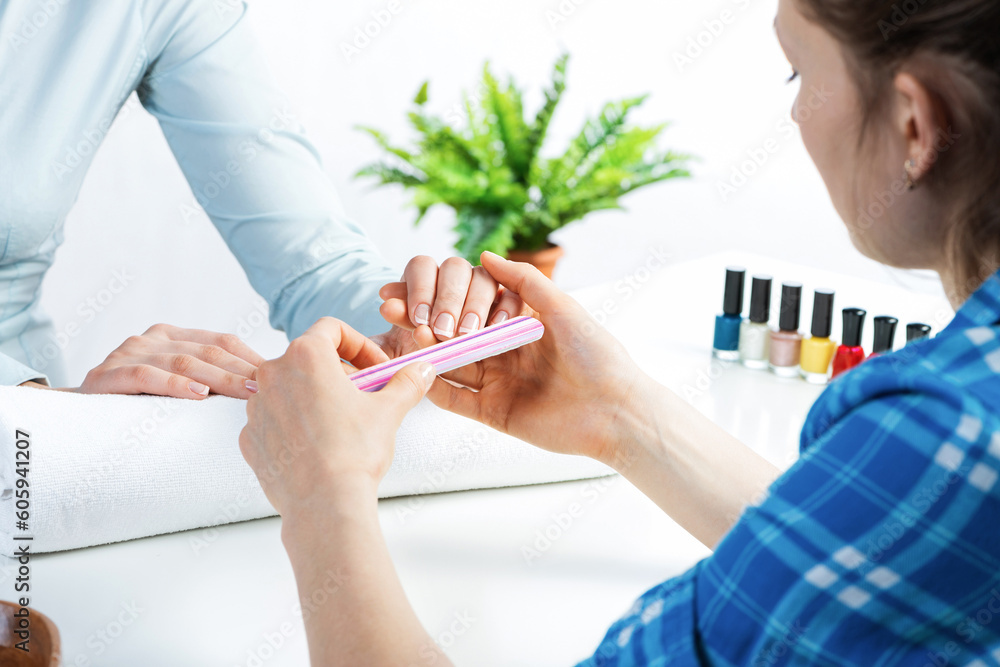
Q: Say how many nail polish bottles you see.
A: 7